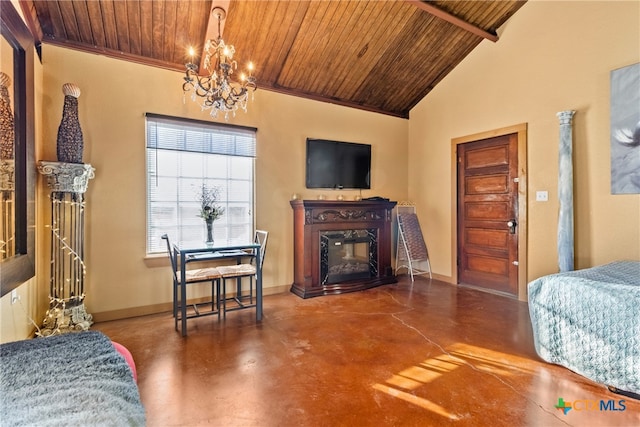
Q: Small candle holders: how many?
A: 4